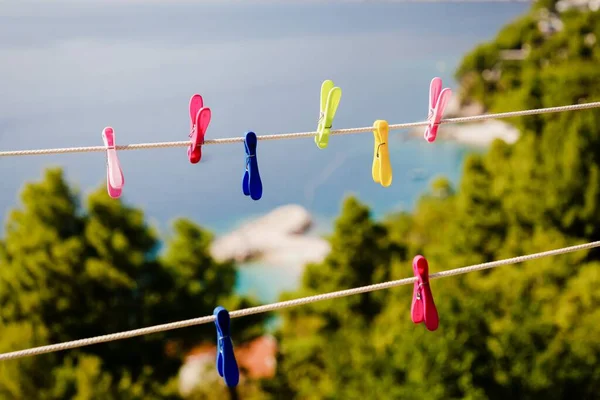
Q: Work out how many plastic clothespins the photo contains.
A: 8